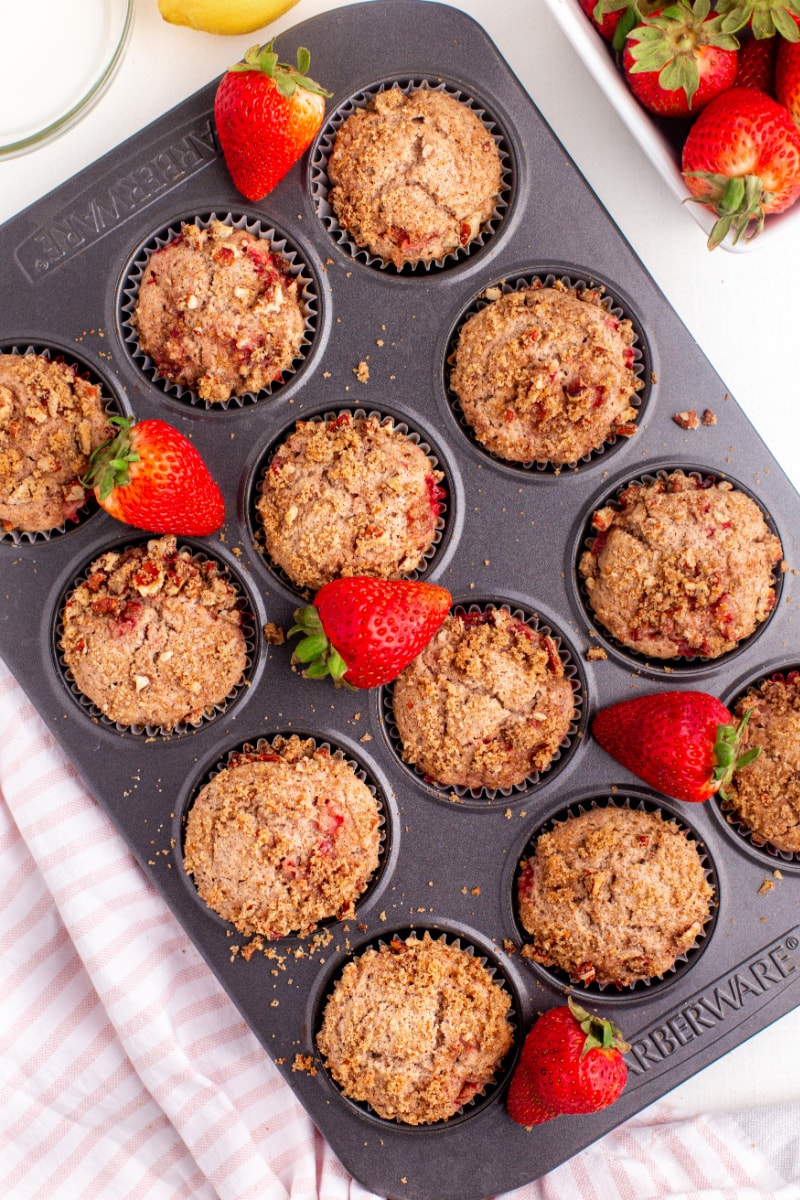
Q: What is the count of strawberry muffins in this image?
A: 12